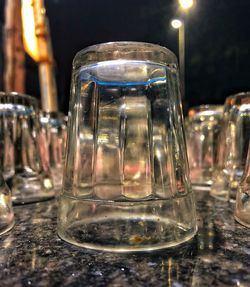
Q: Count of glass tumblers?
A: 7